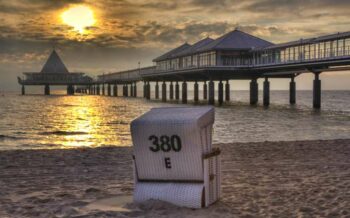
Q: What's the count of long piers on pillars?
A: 1